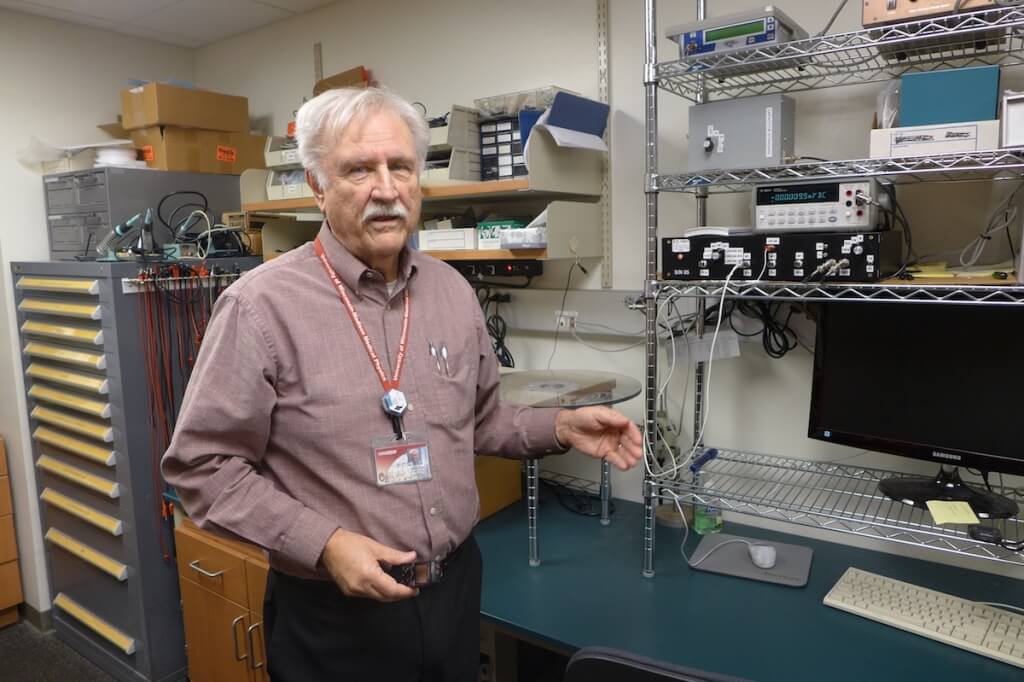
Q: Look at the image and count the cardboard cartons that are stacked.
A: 2